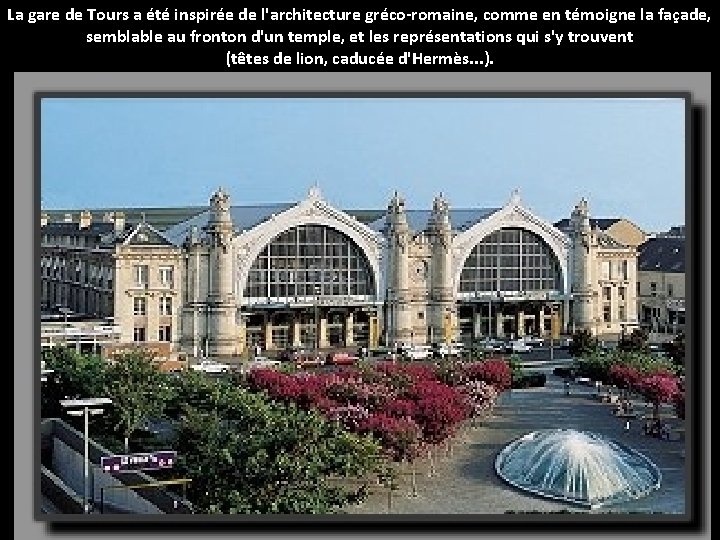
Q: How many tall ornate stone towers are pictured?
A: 4